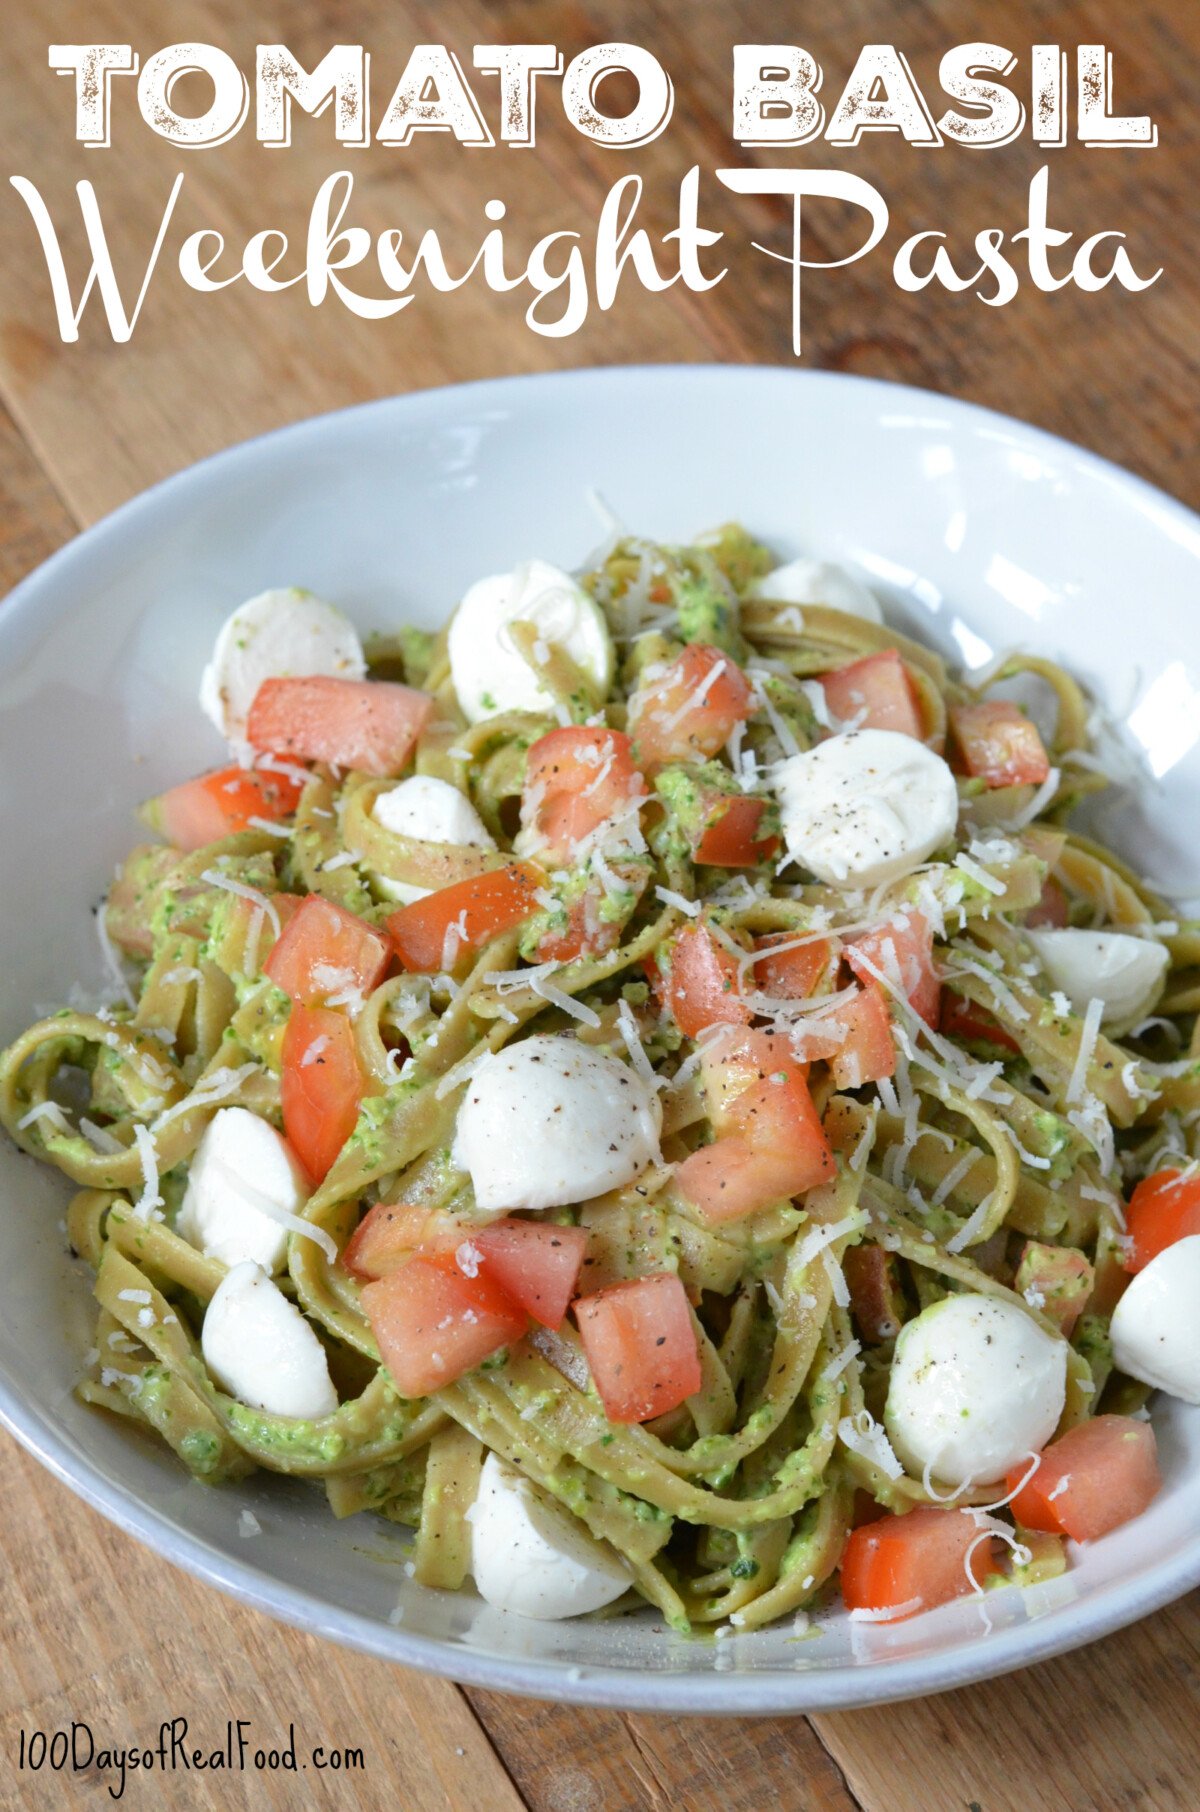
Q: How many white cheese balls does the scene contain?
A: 12